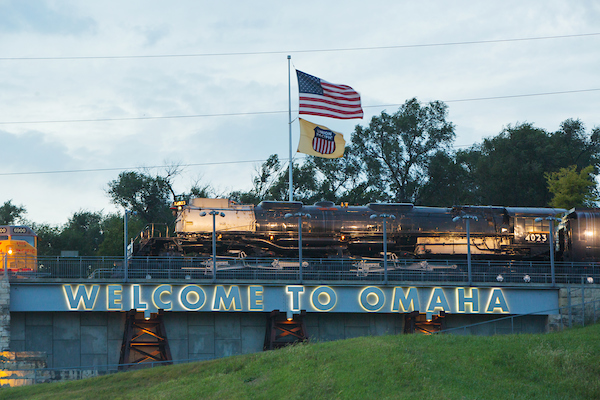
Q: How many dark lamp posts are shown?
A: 6